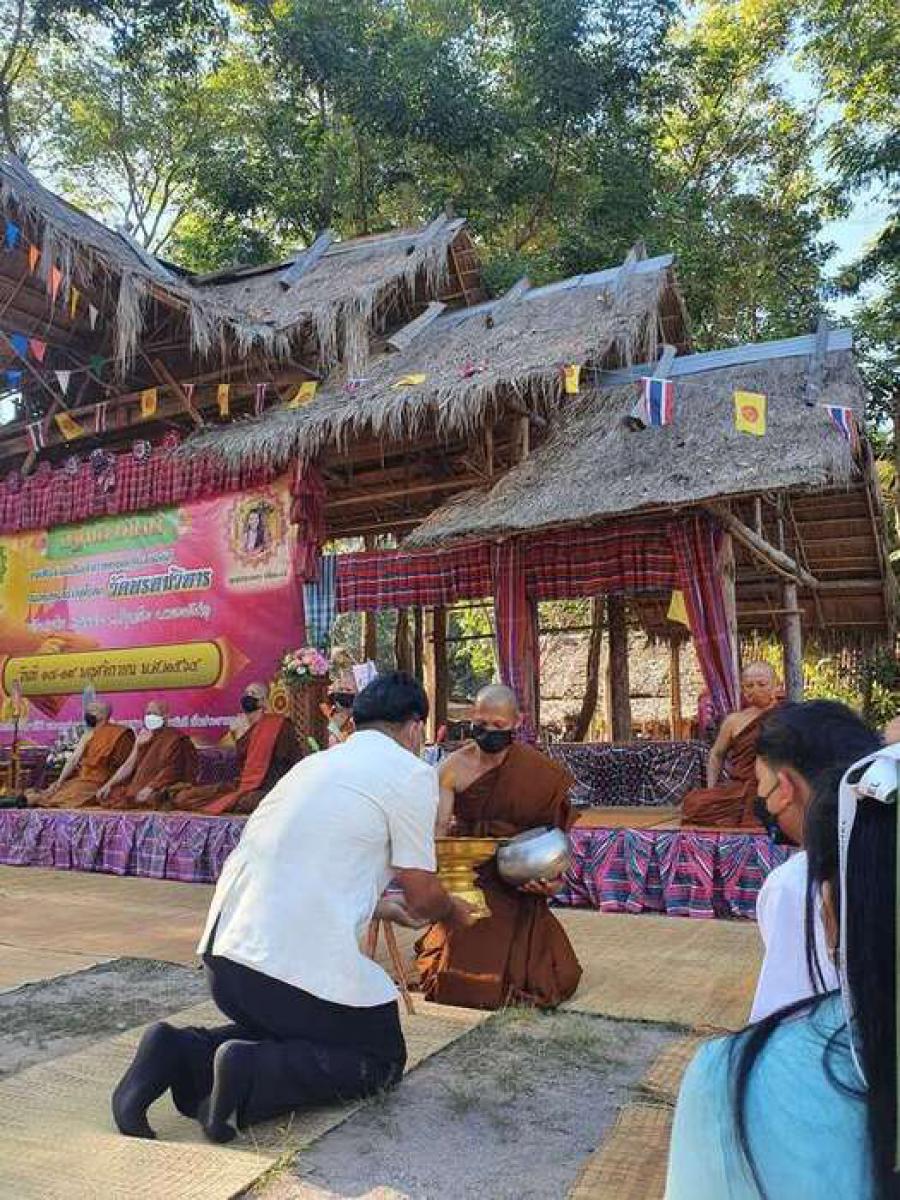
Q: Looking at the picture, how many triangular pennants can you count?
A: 10